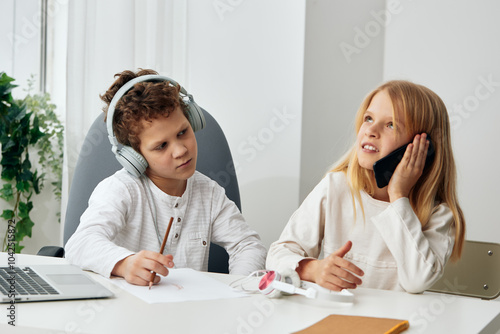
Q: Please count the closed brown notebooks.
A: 1